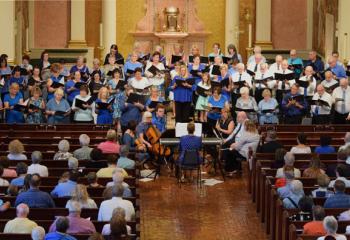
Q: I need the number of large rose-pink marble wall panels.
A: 2